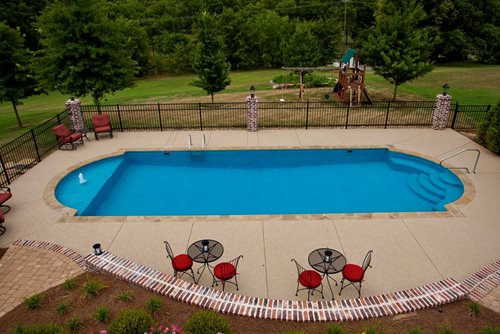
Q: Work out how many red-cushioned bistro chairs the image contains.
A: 4